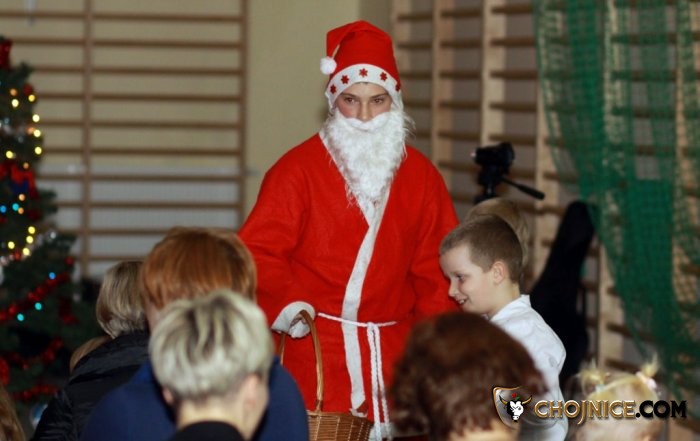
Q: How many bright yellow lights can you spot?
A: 10